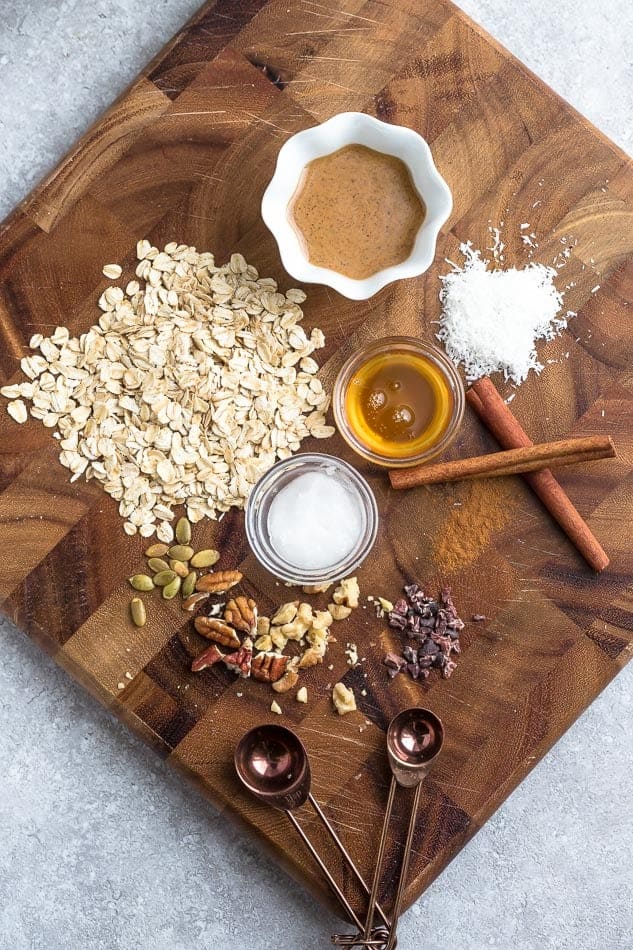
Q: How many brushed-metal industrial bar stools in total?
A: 0